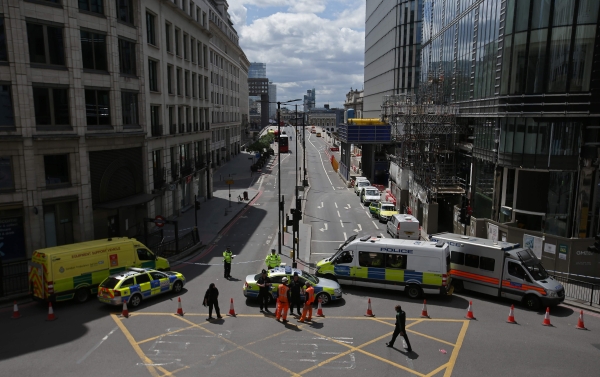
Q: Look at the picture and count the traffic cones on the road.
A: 13